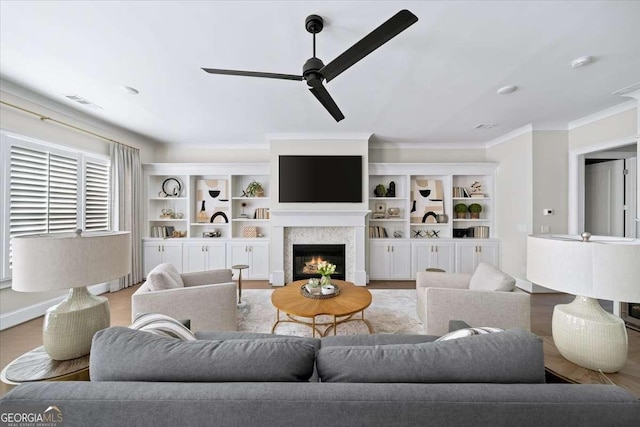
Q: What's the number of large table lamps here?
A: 2